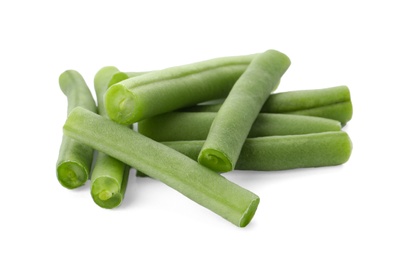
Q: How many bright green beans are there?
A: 9